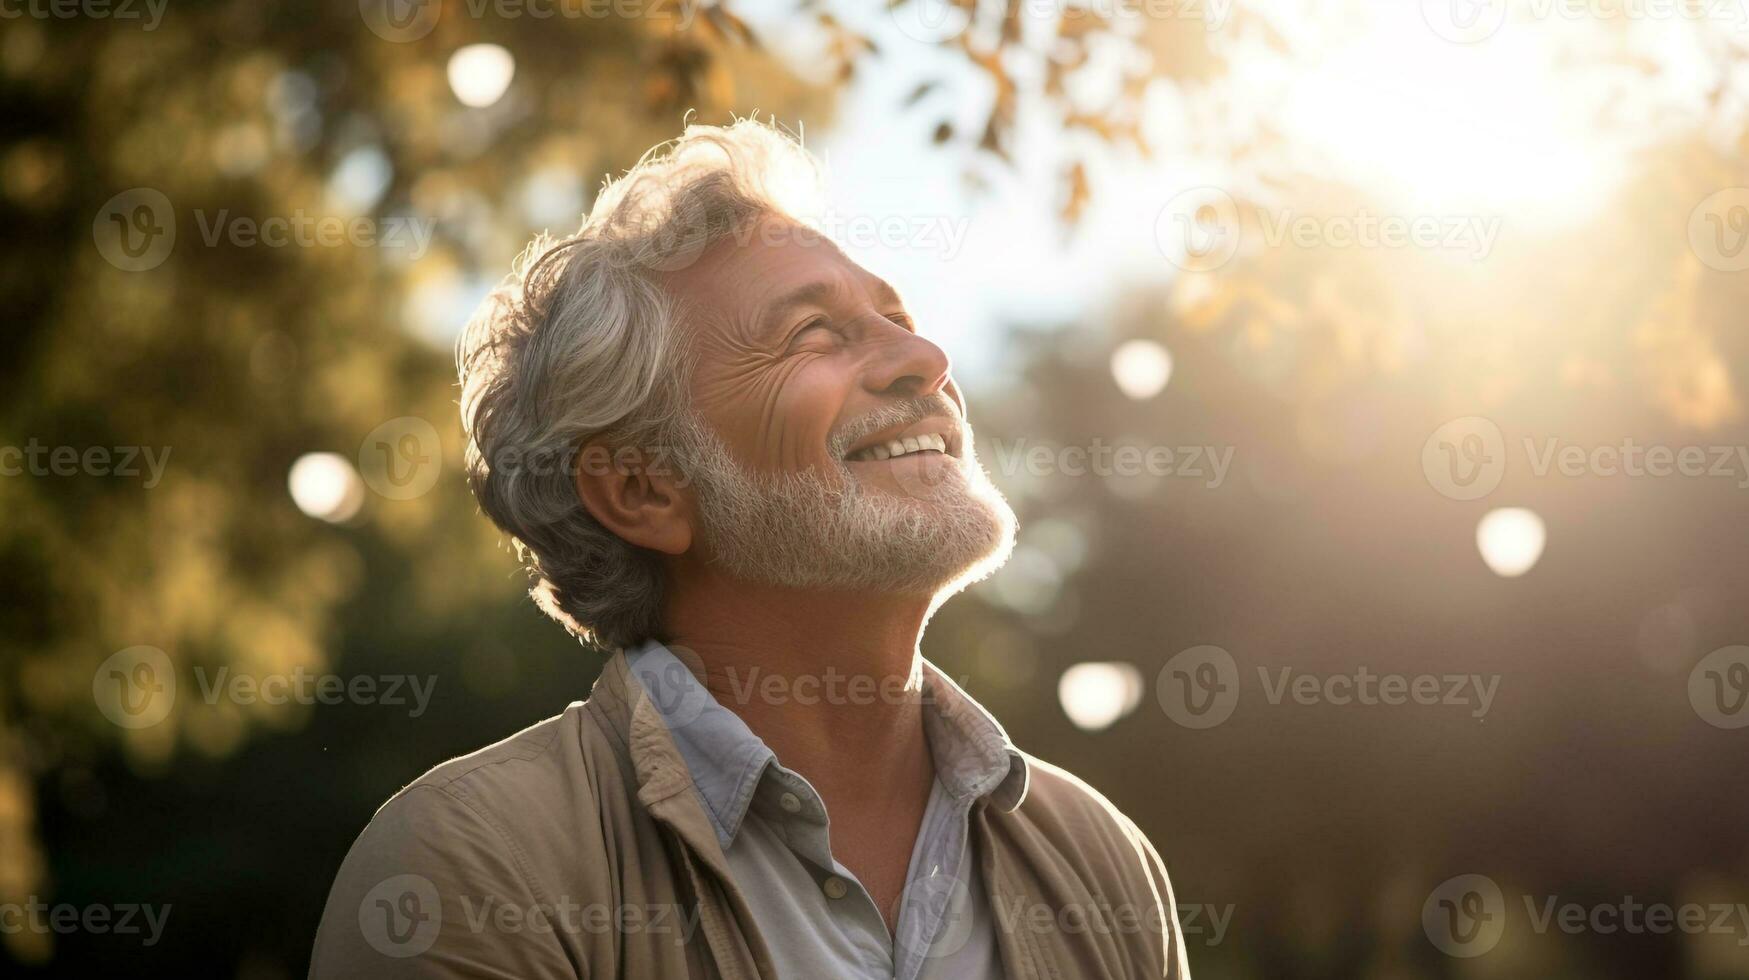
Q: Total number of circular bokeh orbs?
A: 5